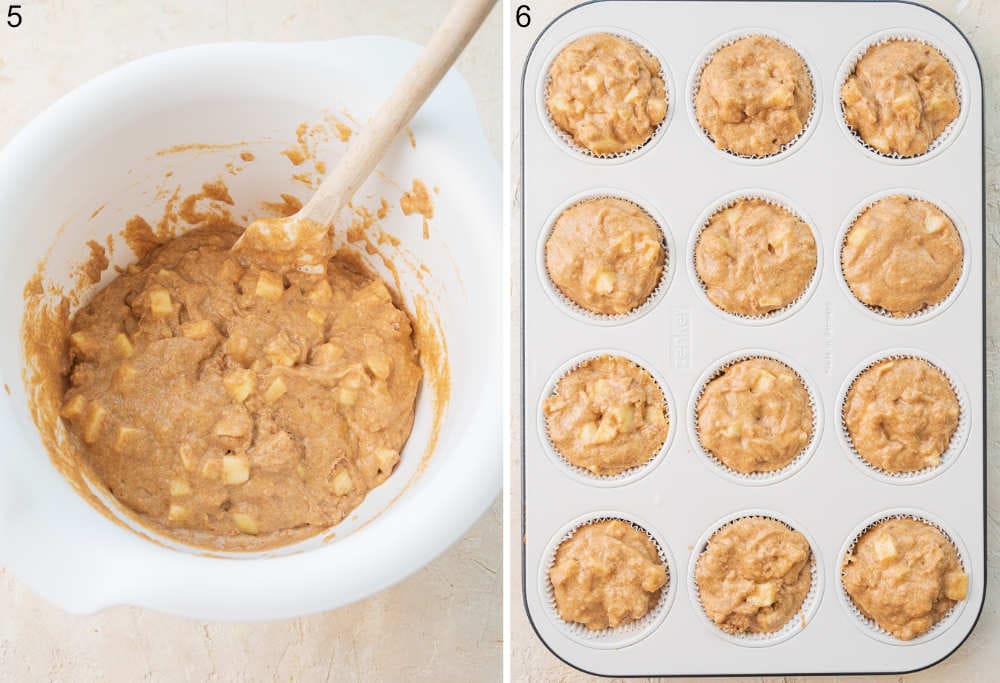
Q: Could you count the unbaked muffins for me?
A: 12